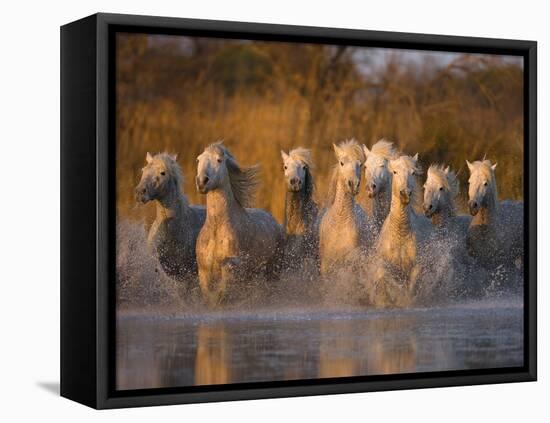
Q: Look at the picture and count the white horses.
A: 8